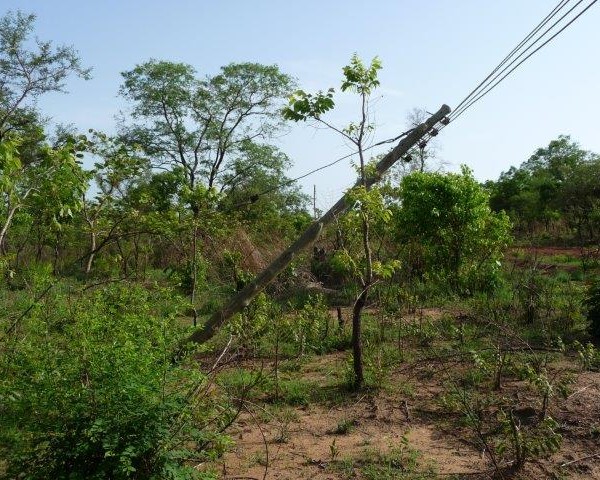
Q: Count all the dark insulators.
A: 4